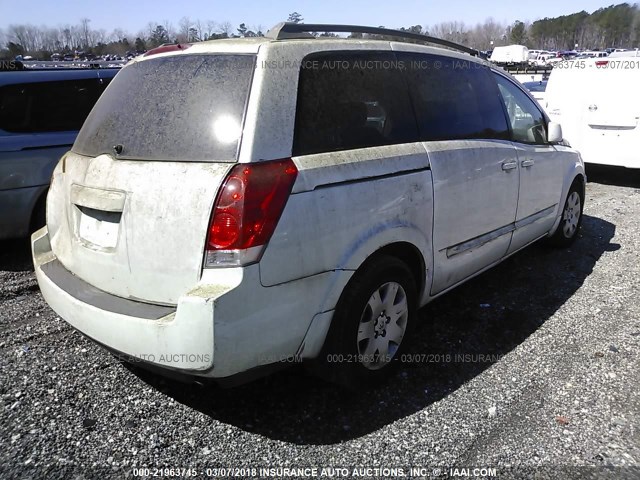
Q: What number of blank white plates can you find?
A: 1